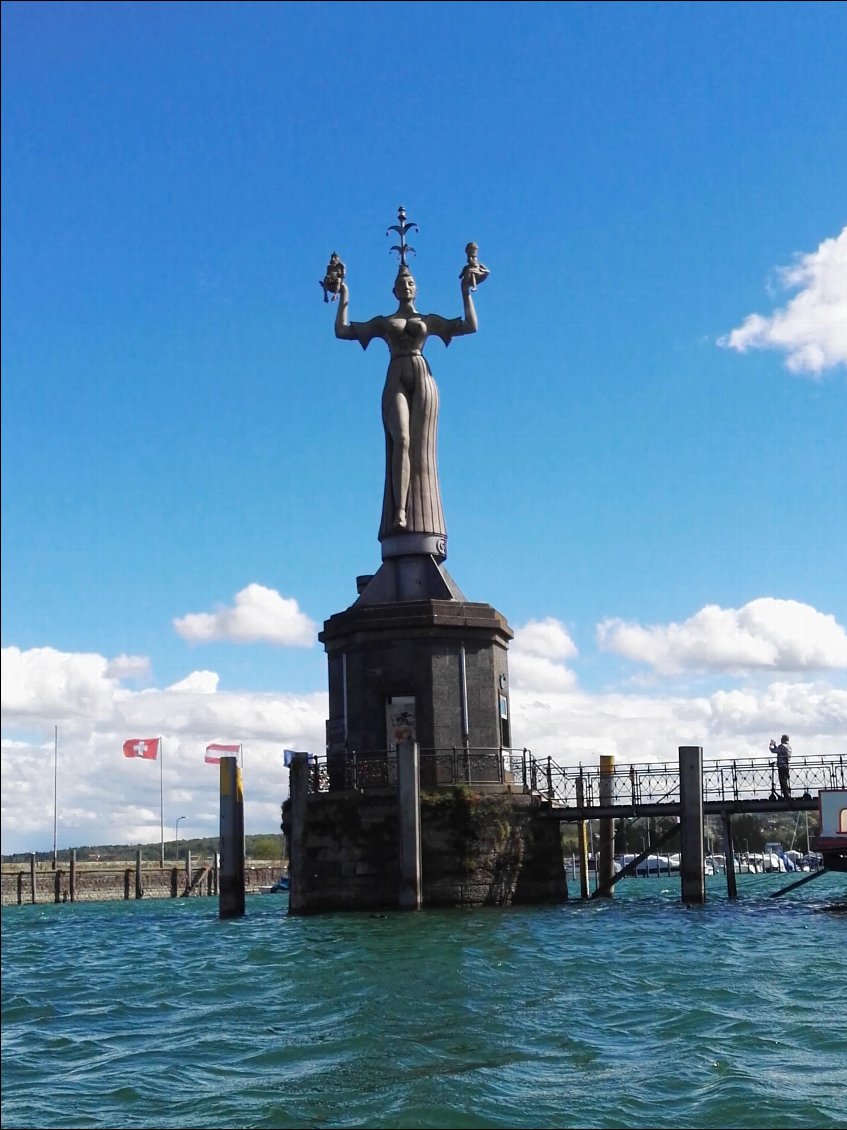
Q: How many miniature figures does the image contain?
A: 2